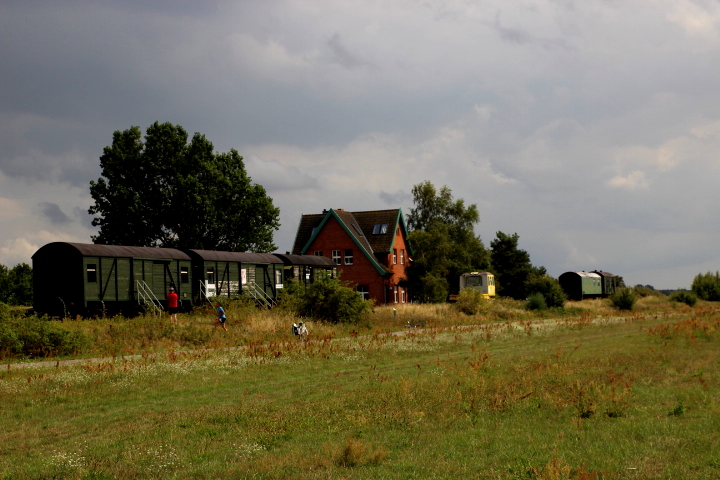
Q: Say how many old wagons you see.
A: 5